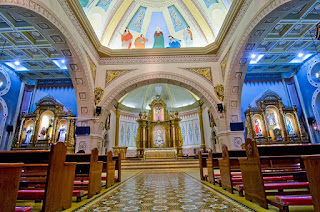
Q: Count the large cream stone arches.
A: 3